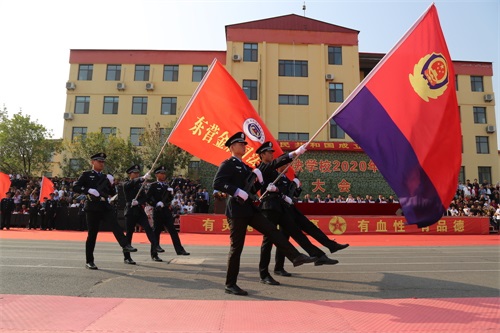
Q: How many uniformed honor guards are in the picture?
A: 6